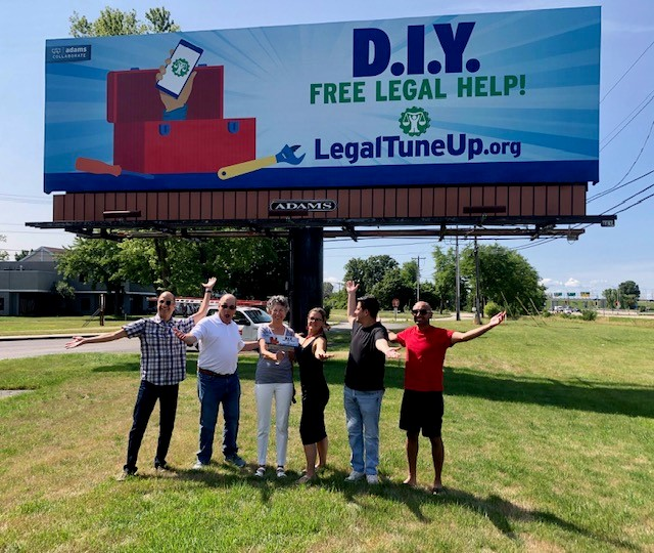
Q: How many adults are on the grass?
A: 6